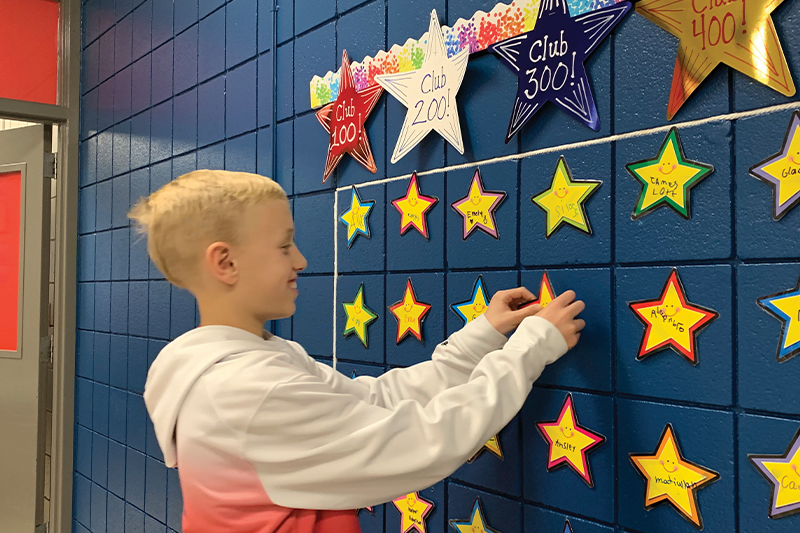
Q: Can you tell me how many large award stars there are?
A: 4